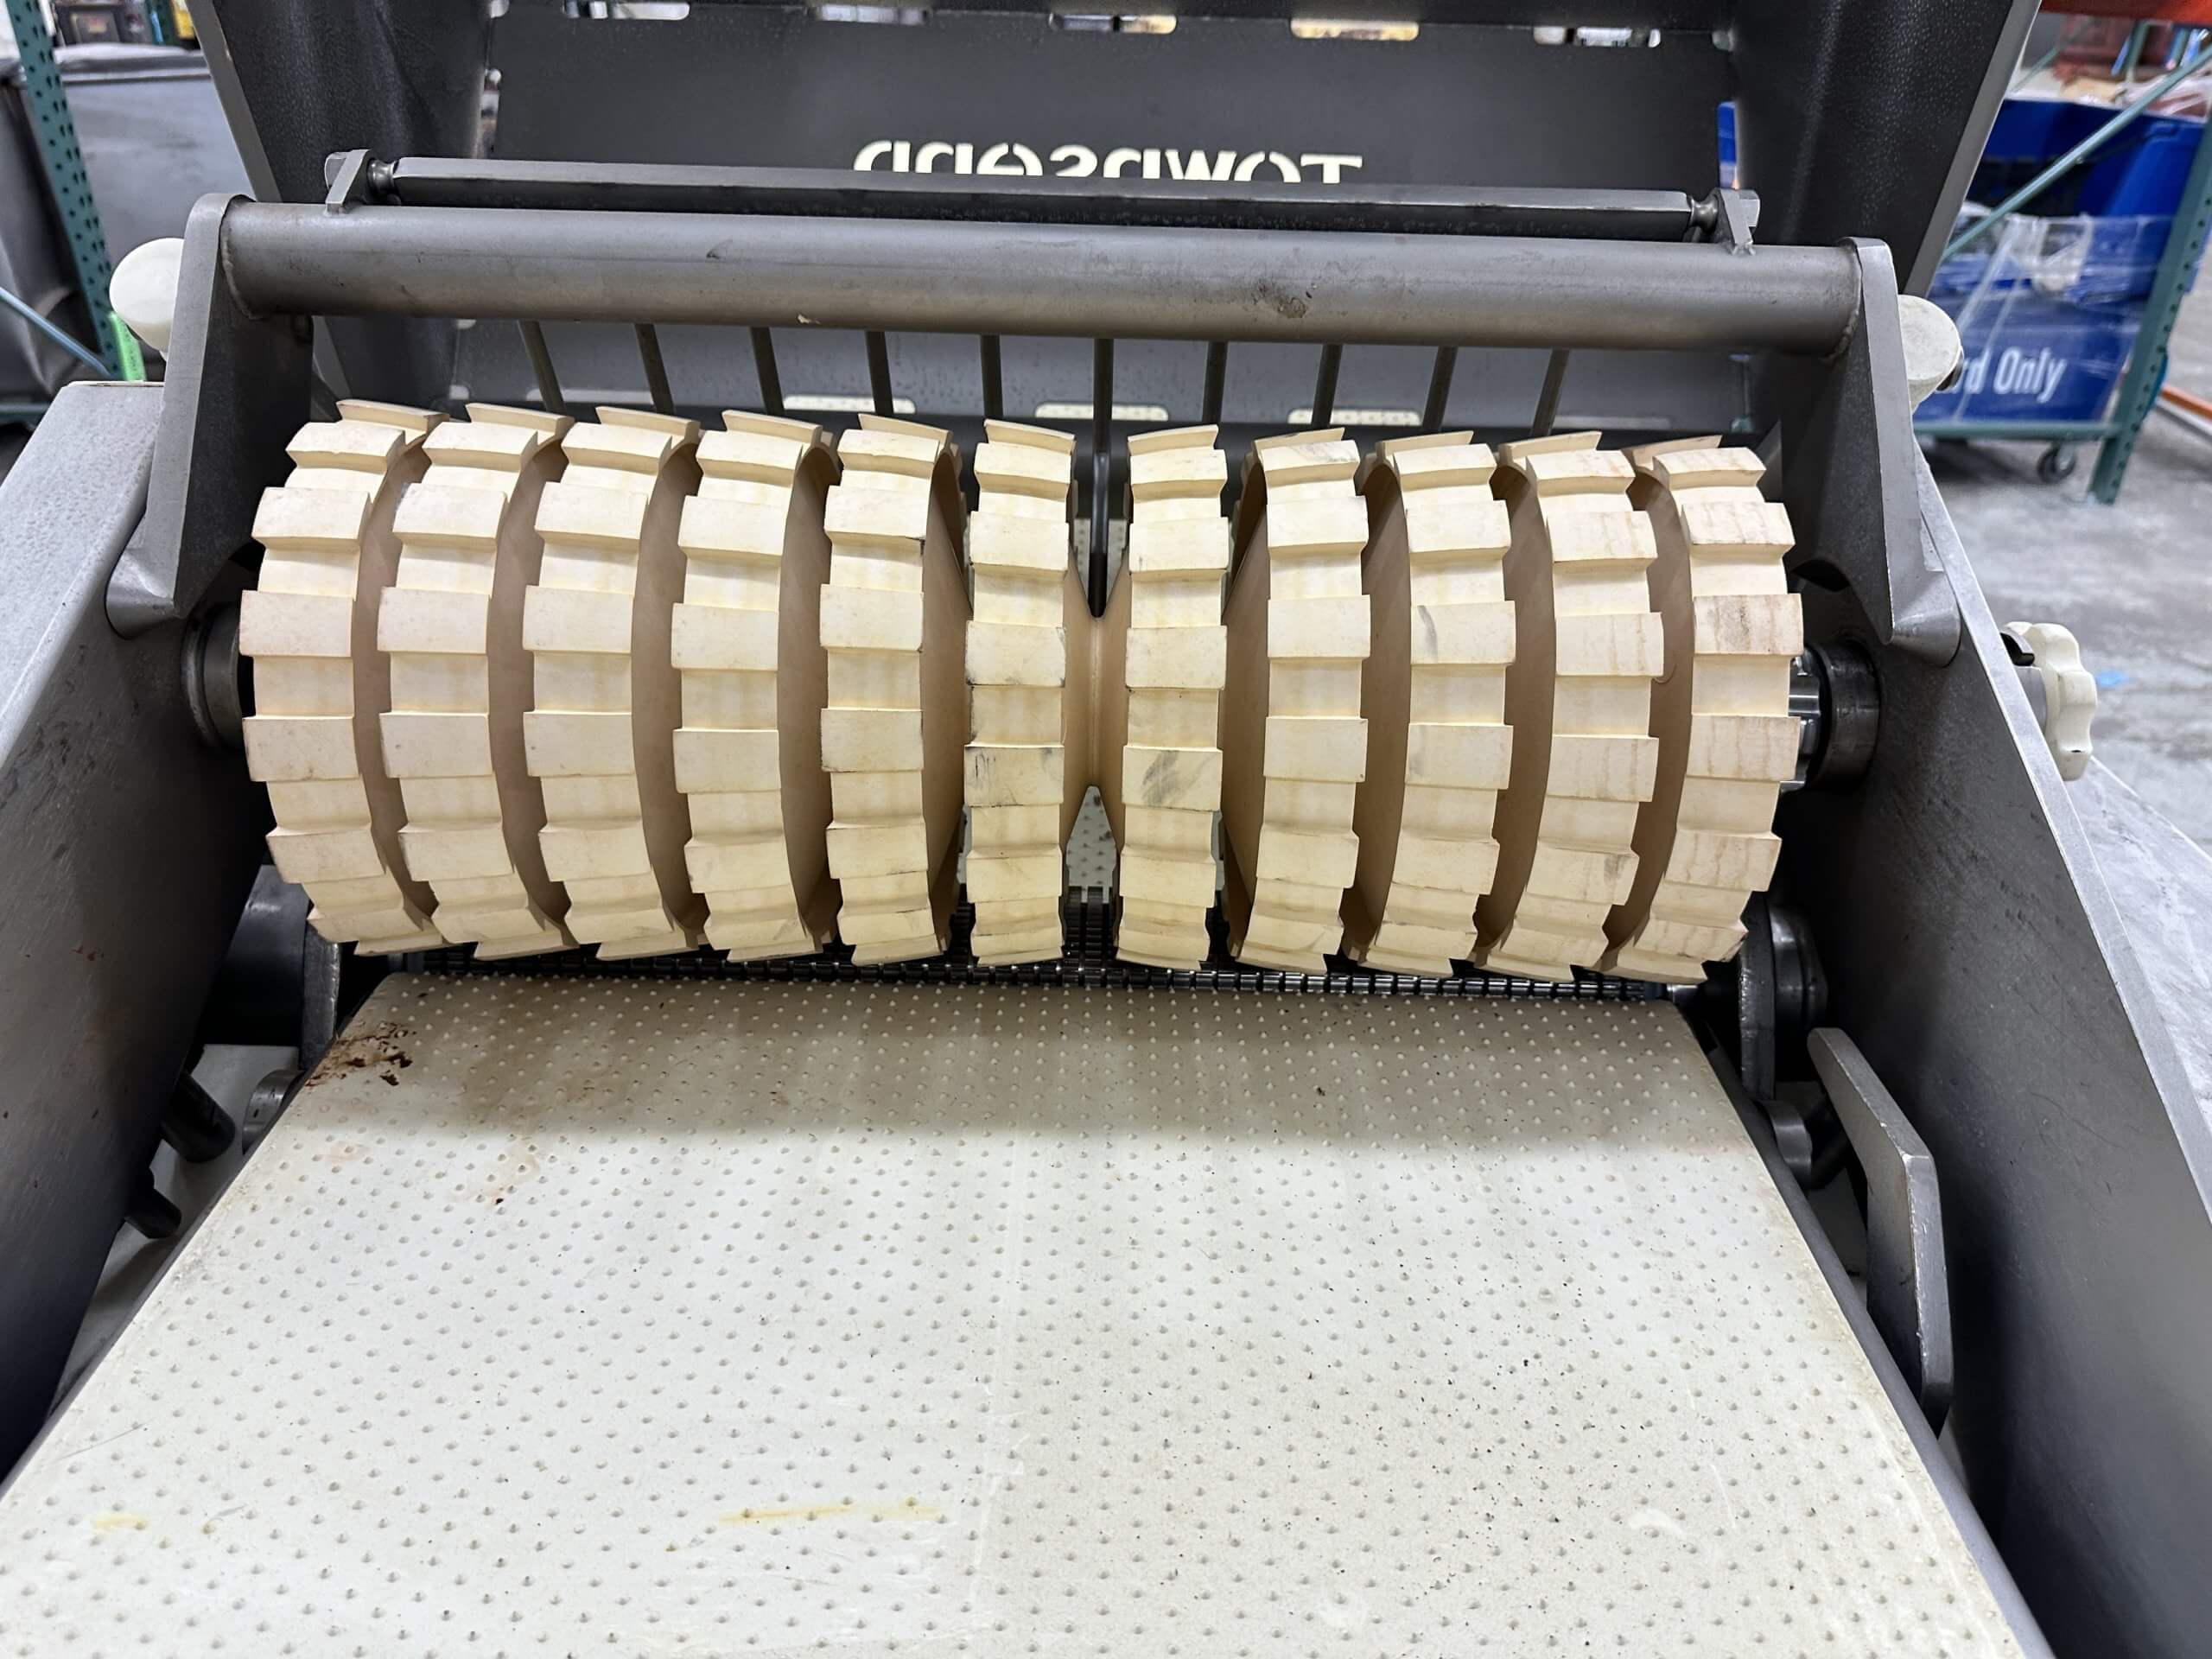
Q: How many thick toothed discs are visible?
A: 11